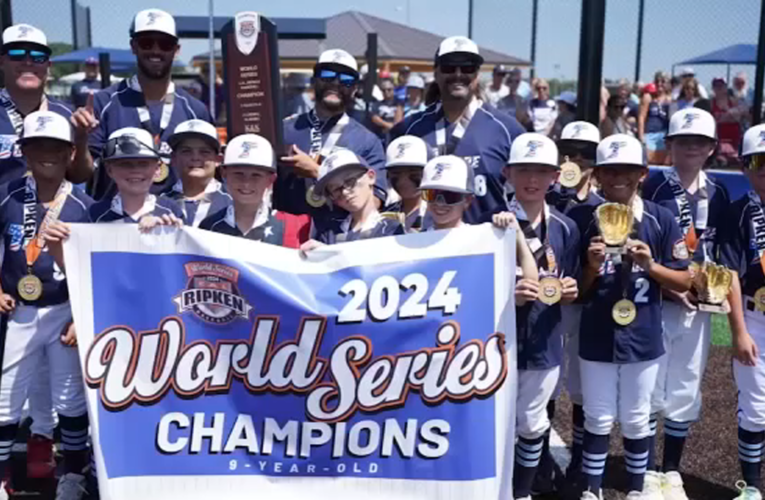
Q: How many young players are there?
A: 12